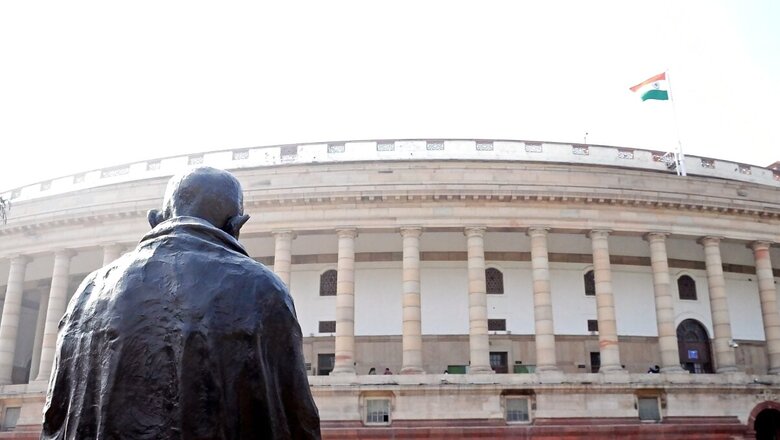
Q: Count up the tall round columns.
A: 12